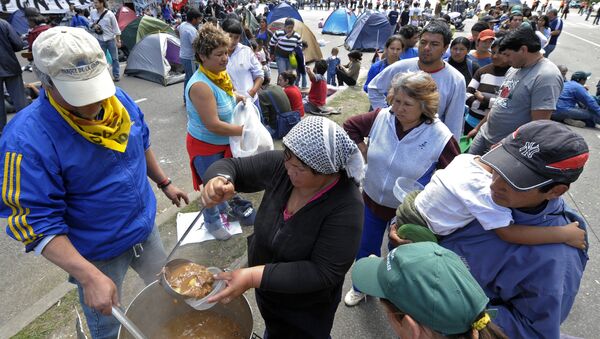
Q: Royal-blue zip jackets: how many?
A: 1